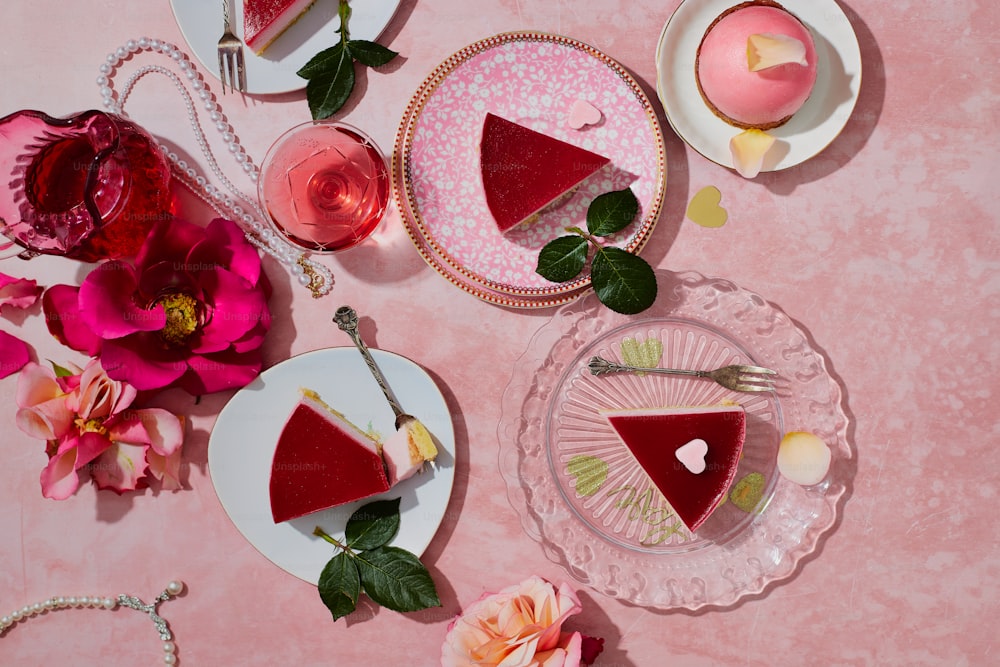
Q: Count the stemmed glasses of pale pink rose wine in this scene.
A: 1